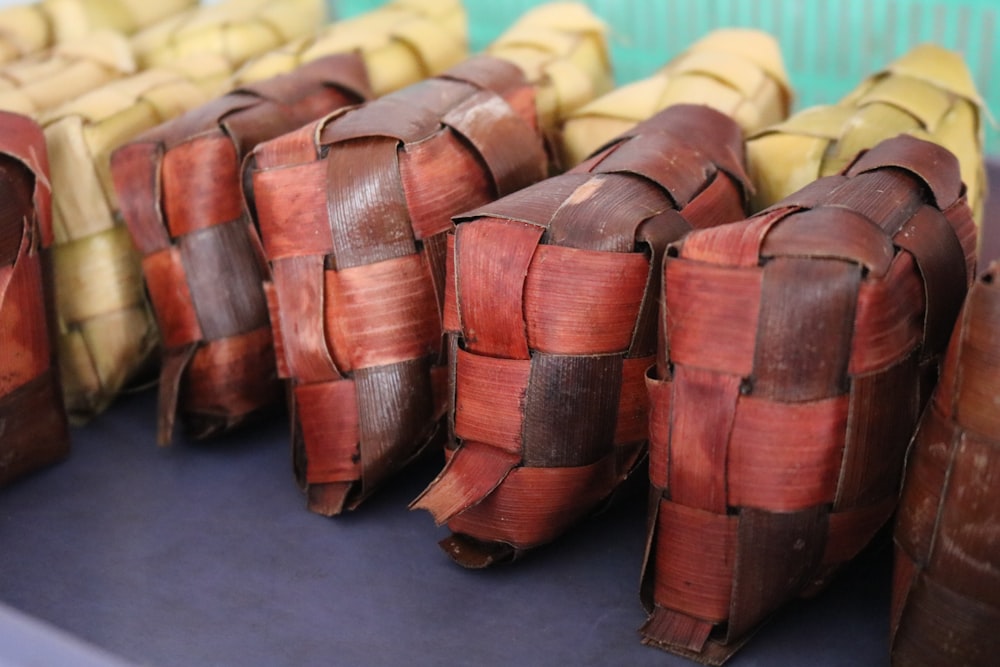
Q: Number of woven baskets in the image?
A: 15